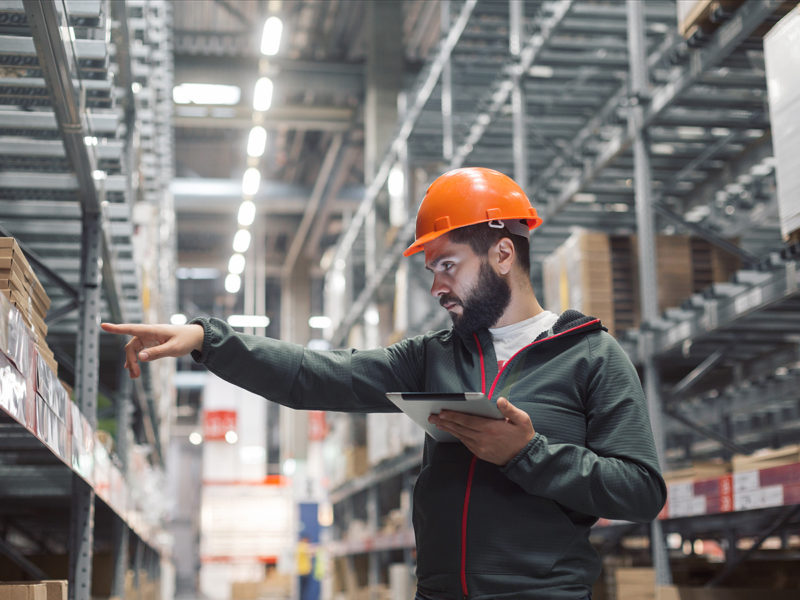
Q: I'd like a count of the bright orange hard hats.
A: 1